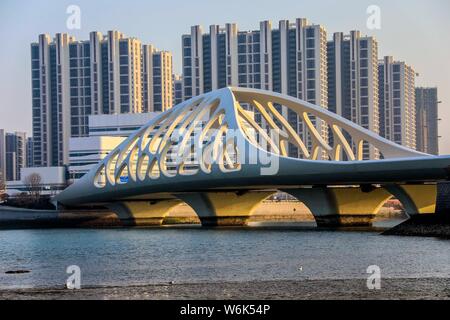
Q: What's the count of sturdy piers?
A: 4